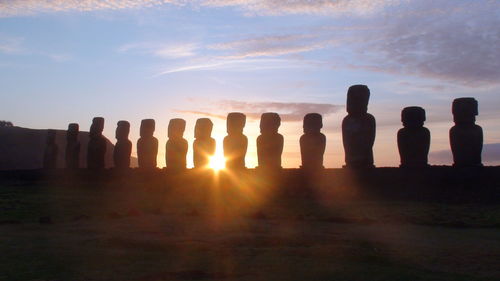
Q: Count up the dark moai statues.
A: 13